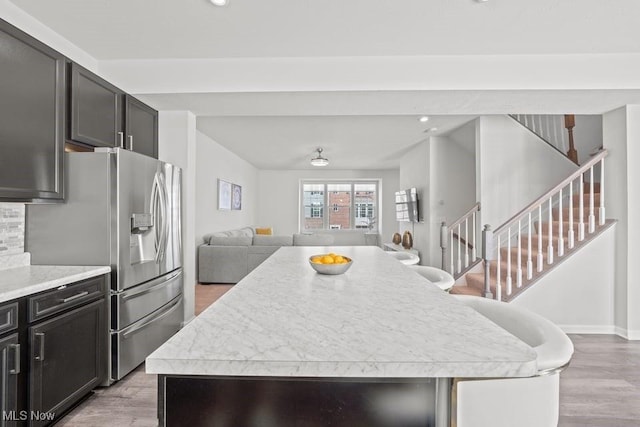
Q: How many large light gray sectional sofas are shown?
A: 1